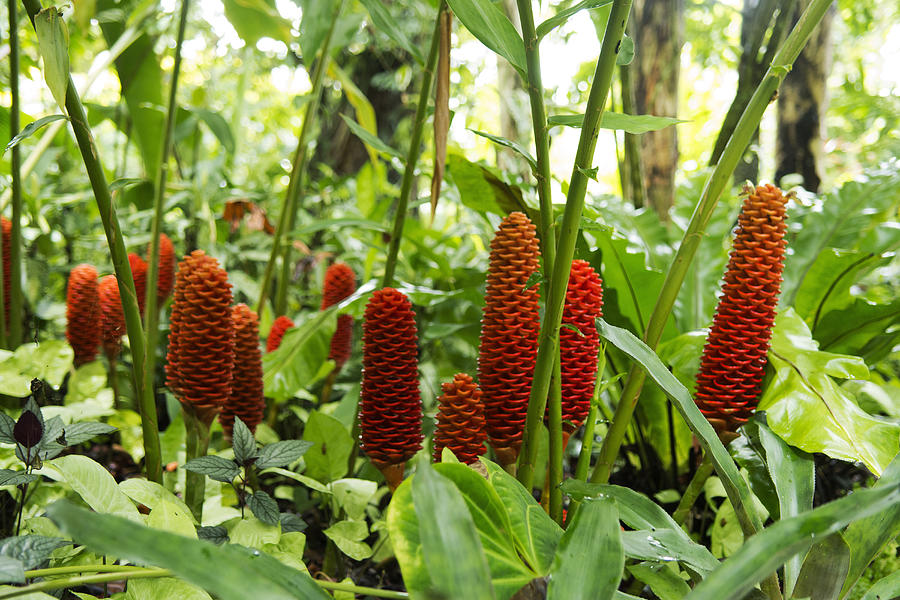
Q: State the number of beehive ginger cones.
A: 14